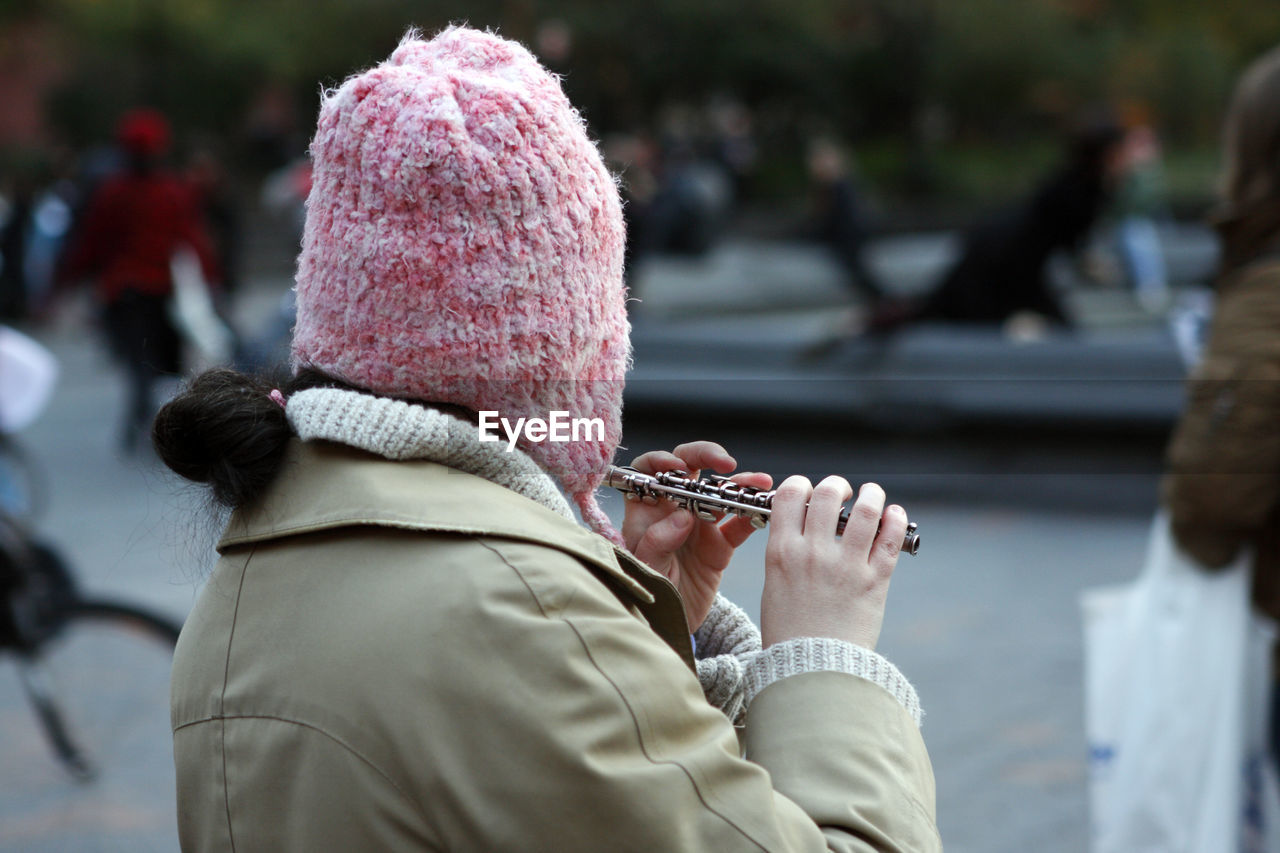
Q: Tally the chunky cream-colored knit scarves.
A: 1